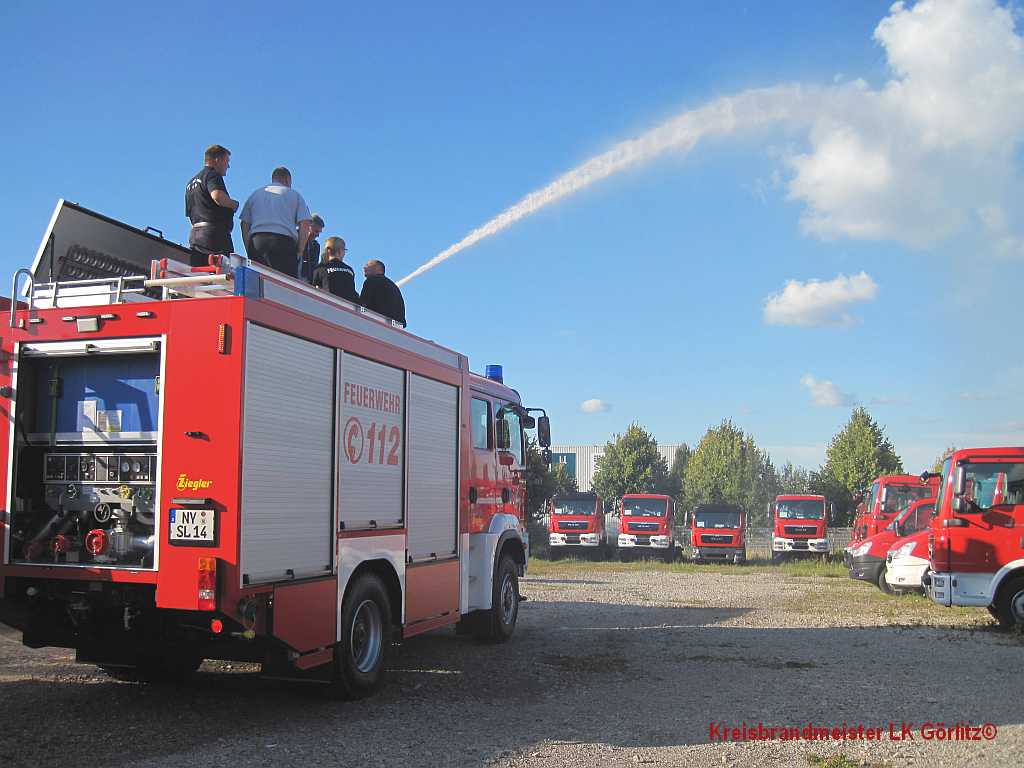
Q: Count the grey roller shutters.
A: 3